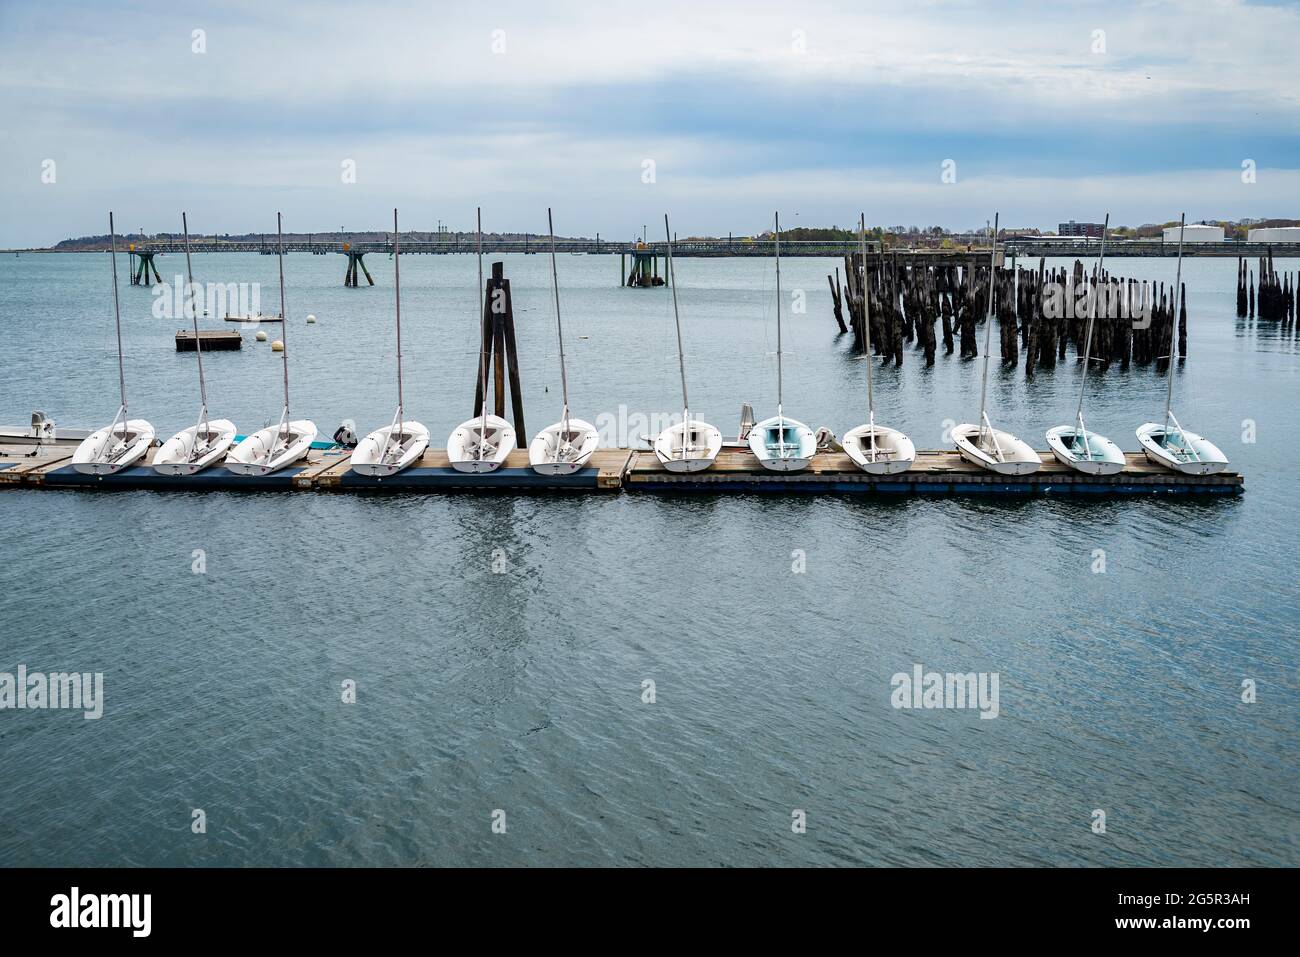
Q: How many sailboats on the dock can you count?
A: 12